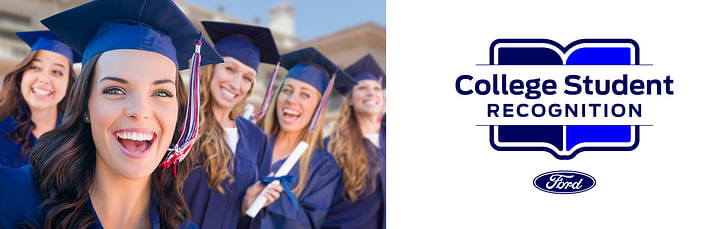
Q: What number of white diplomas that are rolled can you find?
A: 1